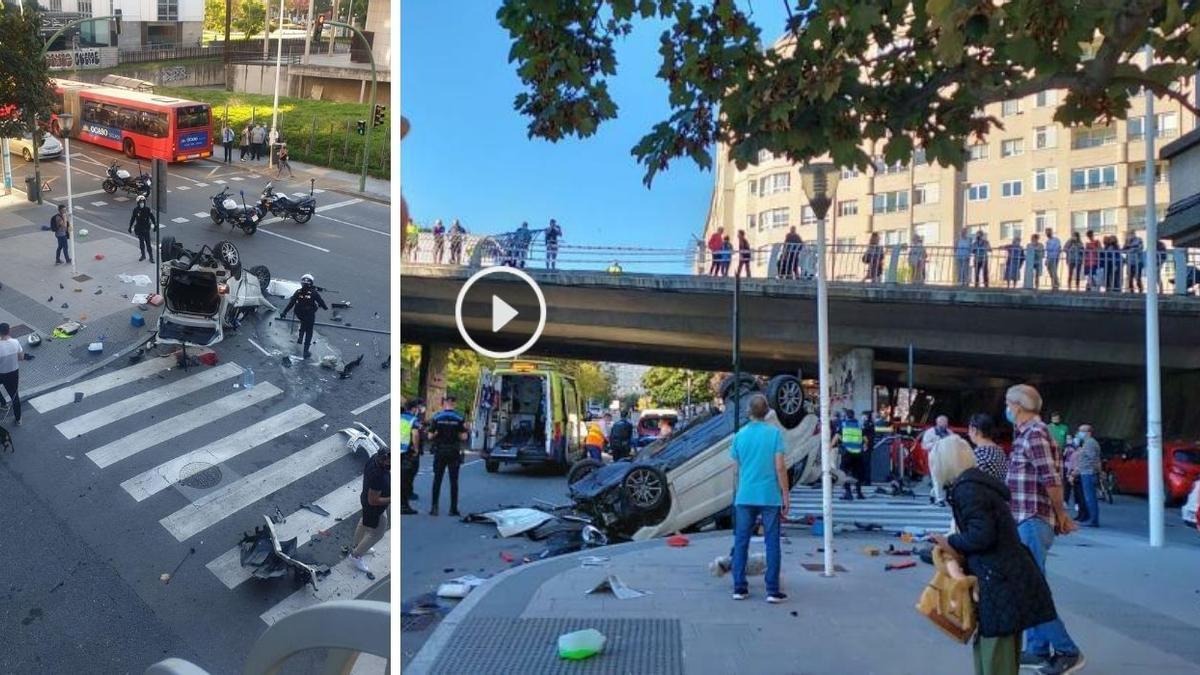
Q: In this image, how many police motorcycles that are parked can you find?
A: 3